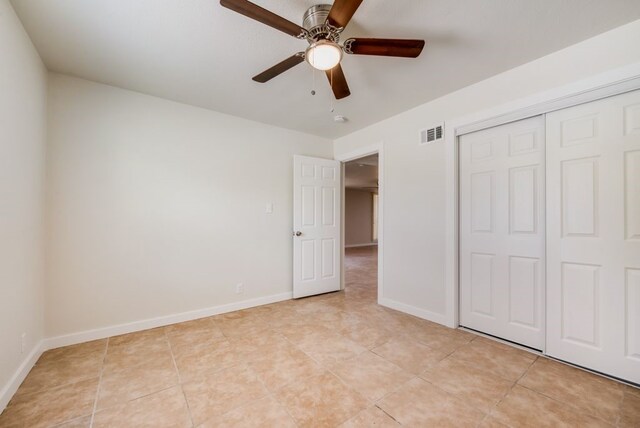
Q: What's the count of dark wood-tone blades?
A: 5